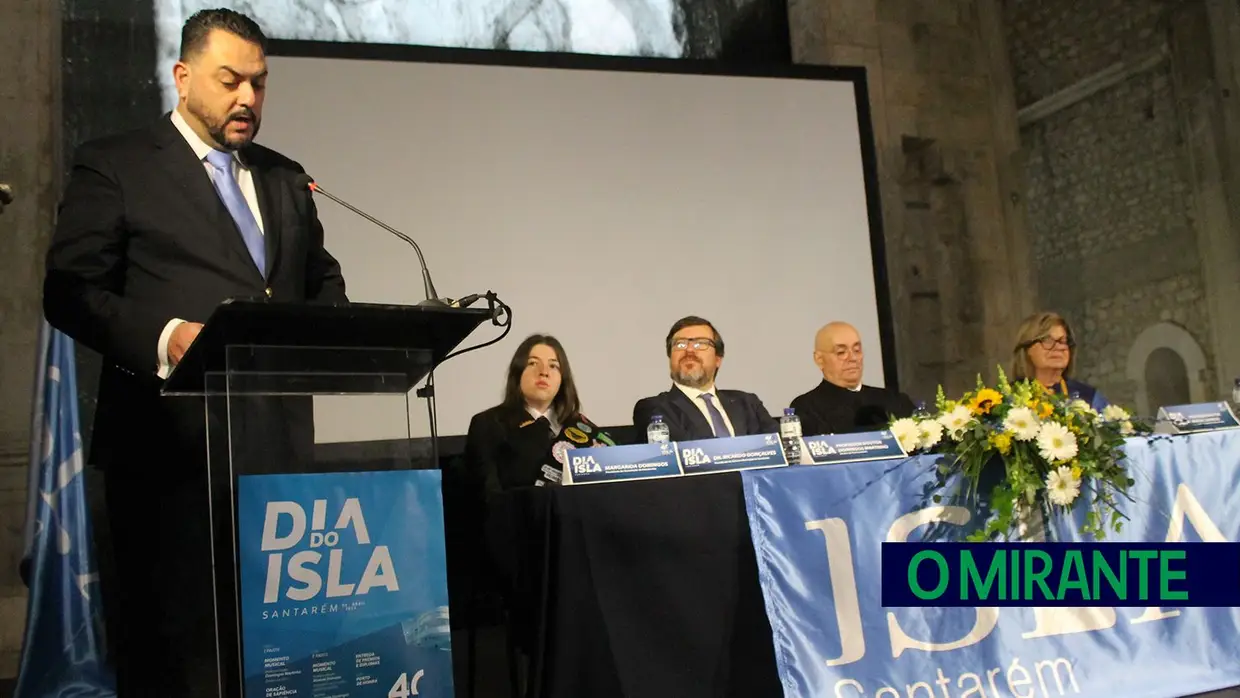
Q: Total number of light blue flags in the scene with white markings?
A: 2